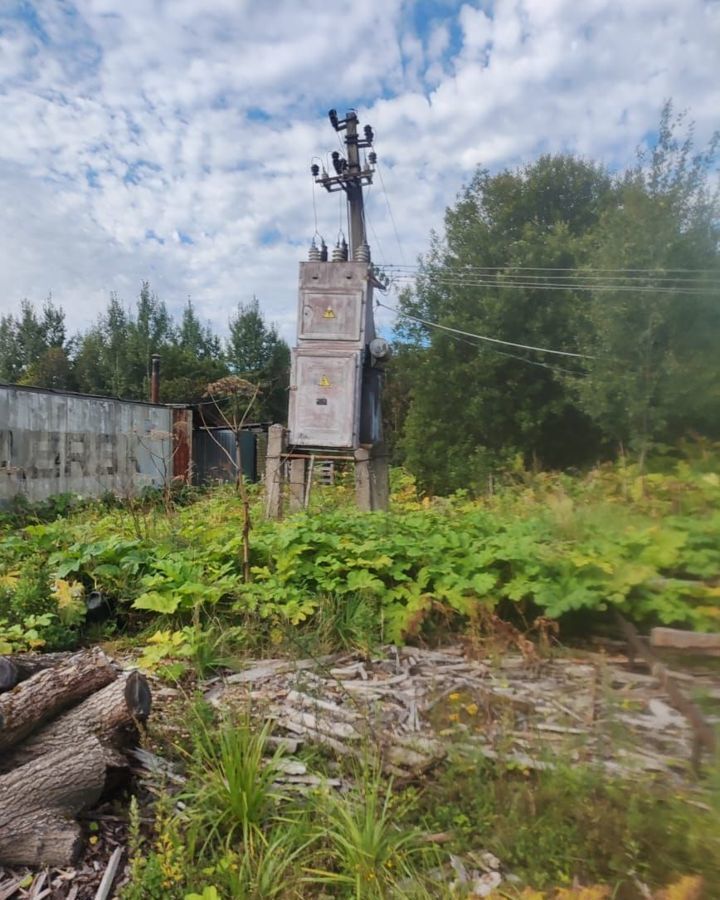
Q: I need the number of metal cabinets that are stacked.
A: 2